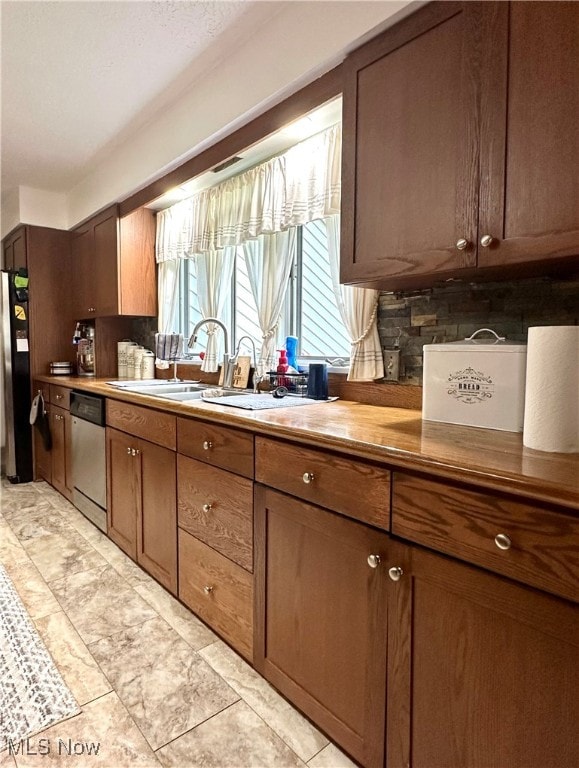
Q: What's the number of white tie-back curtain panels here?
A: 4